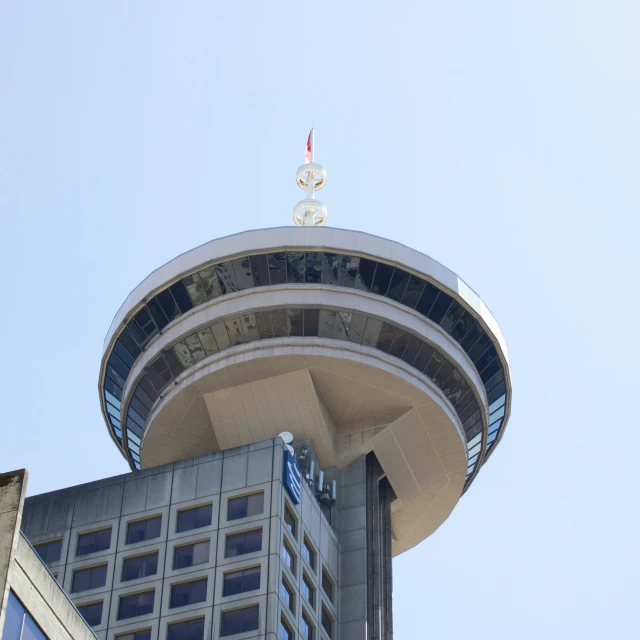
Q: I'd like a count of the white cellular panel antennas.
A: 3